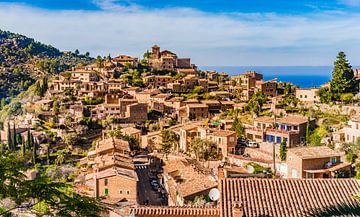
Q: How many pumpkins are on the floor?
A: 0